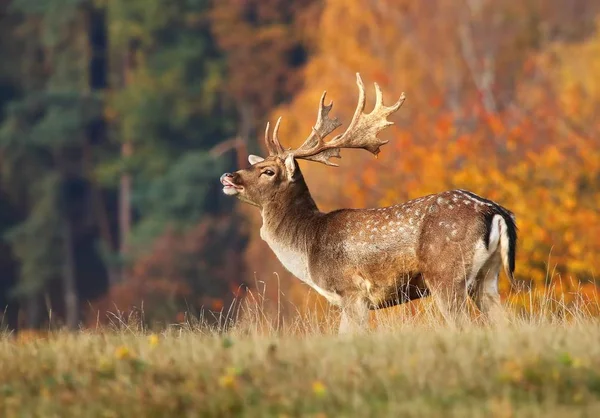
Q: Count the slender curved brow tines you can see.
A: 2